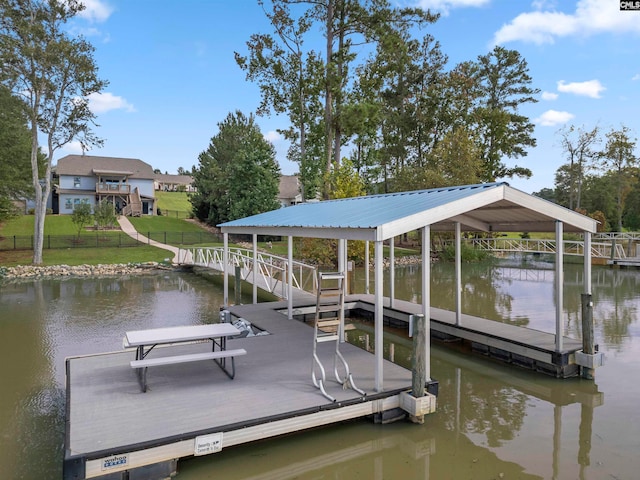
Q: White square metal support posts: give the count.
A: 12